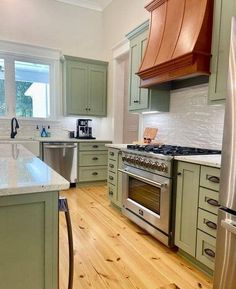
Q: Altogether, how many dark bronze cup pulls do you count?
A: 11